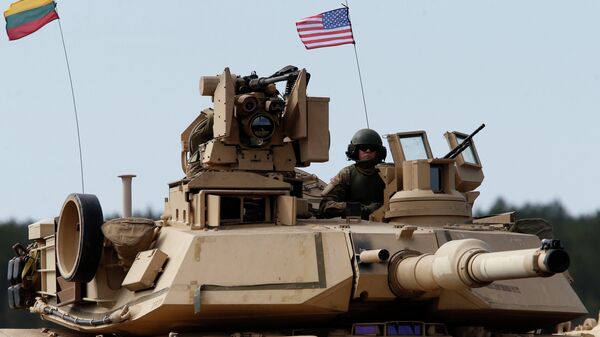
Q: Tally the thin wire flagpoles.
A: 2